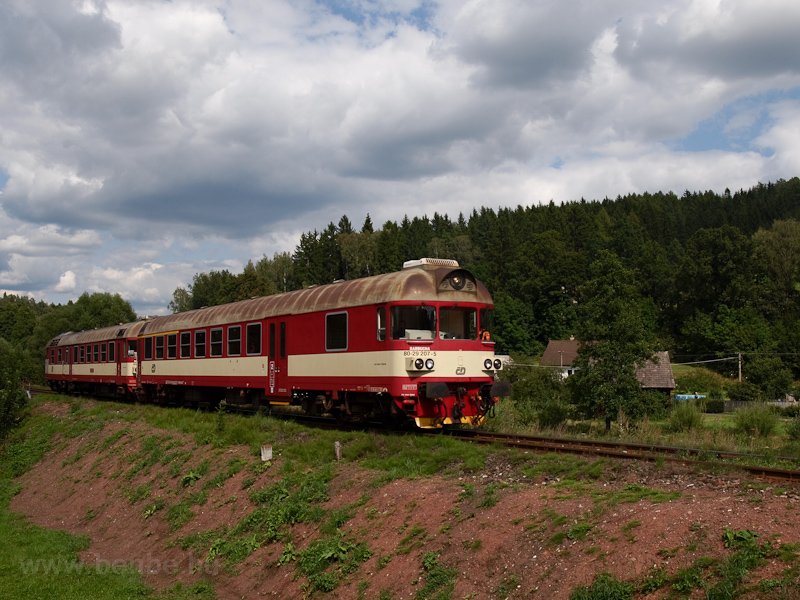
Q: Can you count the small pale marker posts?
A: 2